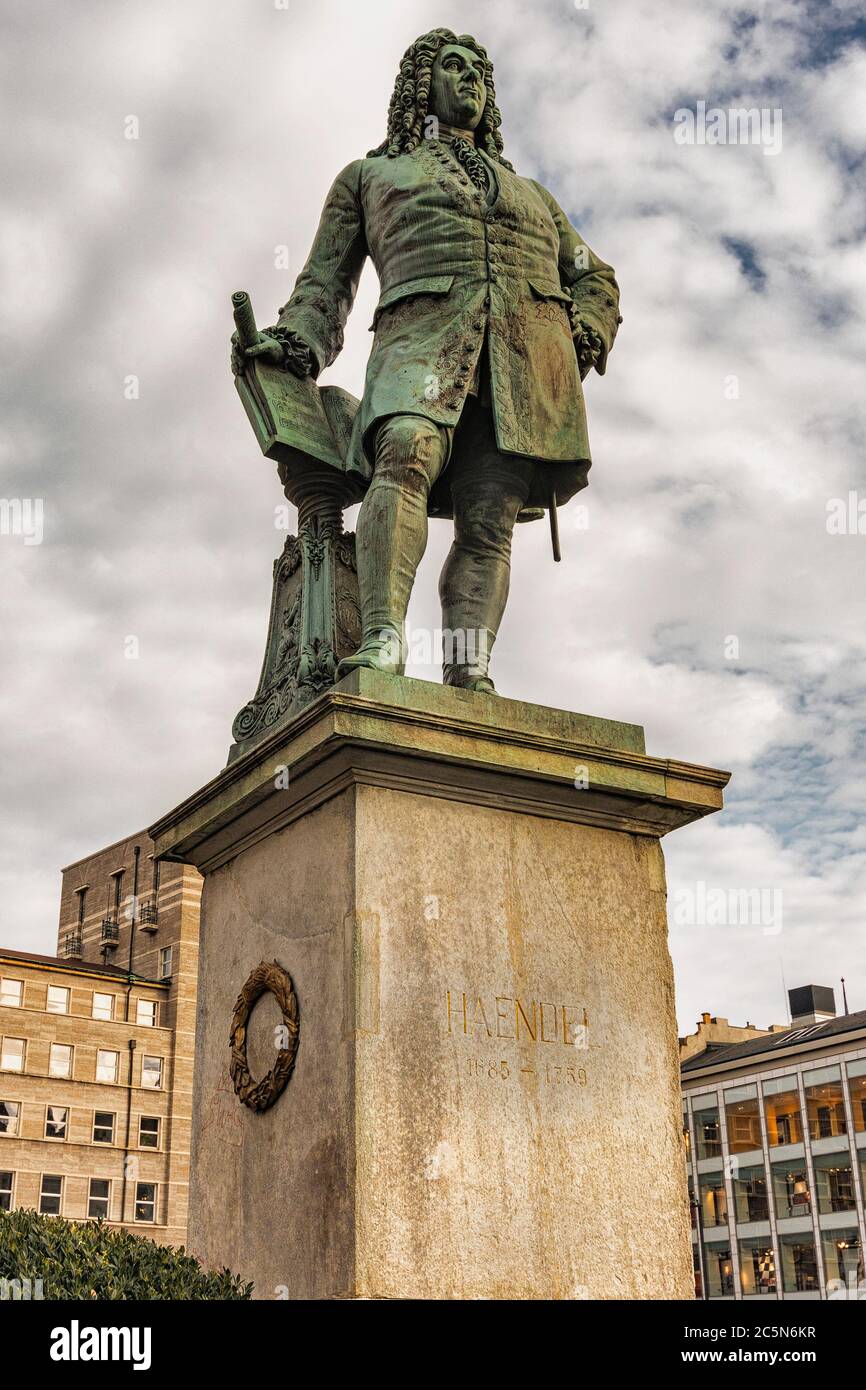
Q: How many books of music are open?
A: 1